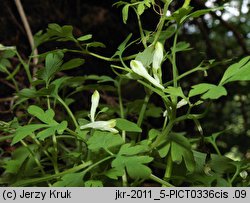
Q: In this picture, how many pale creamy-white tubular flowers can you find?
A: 4